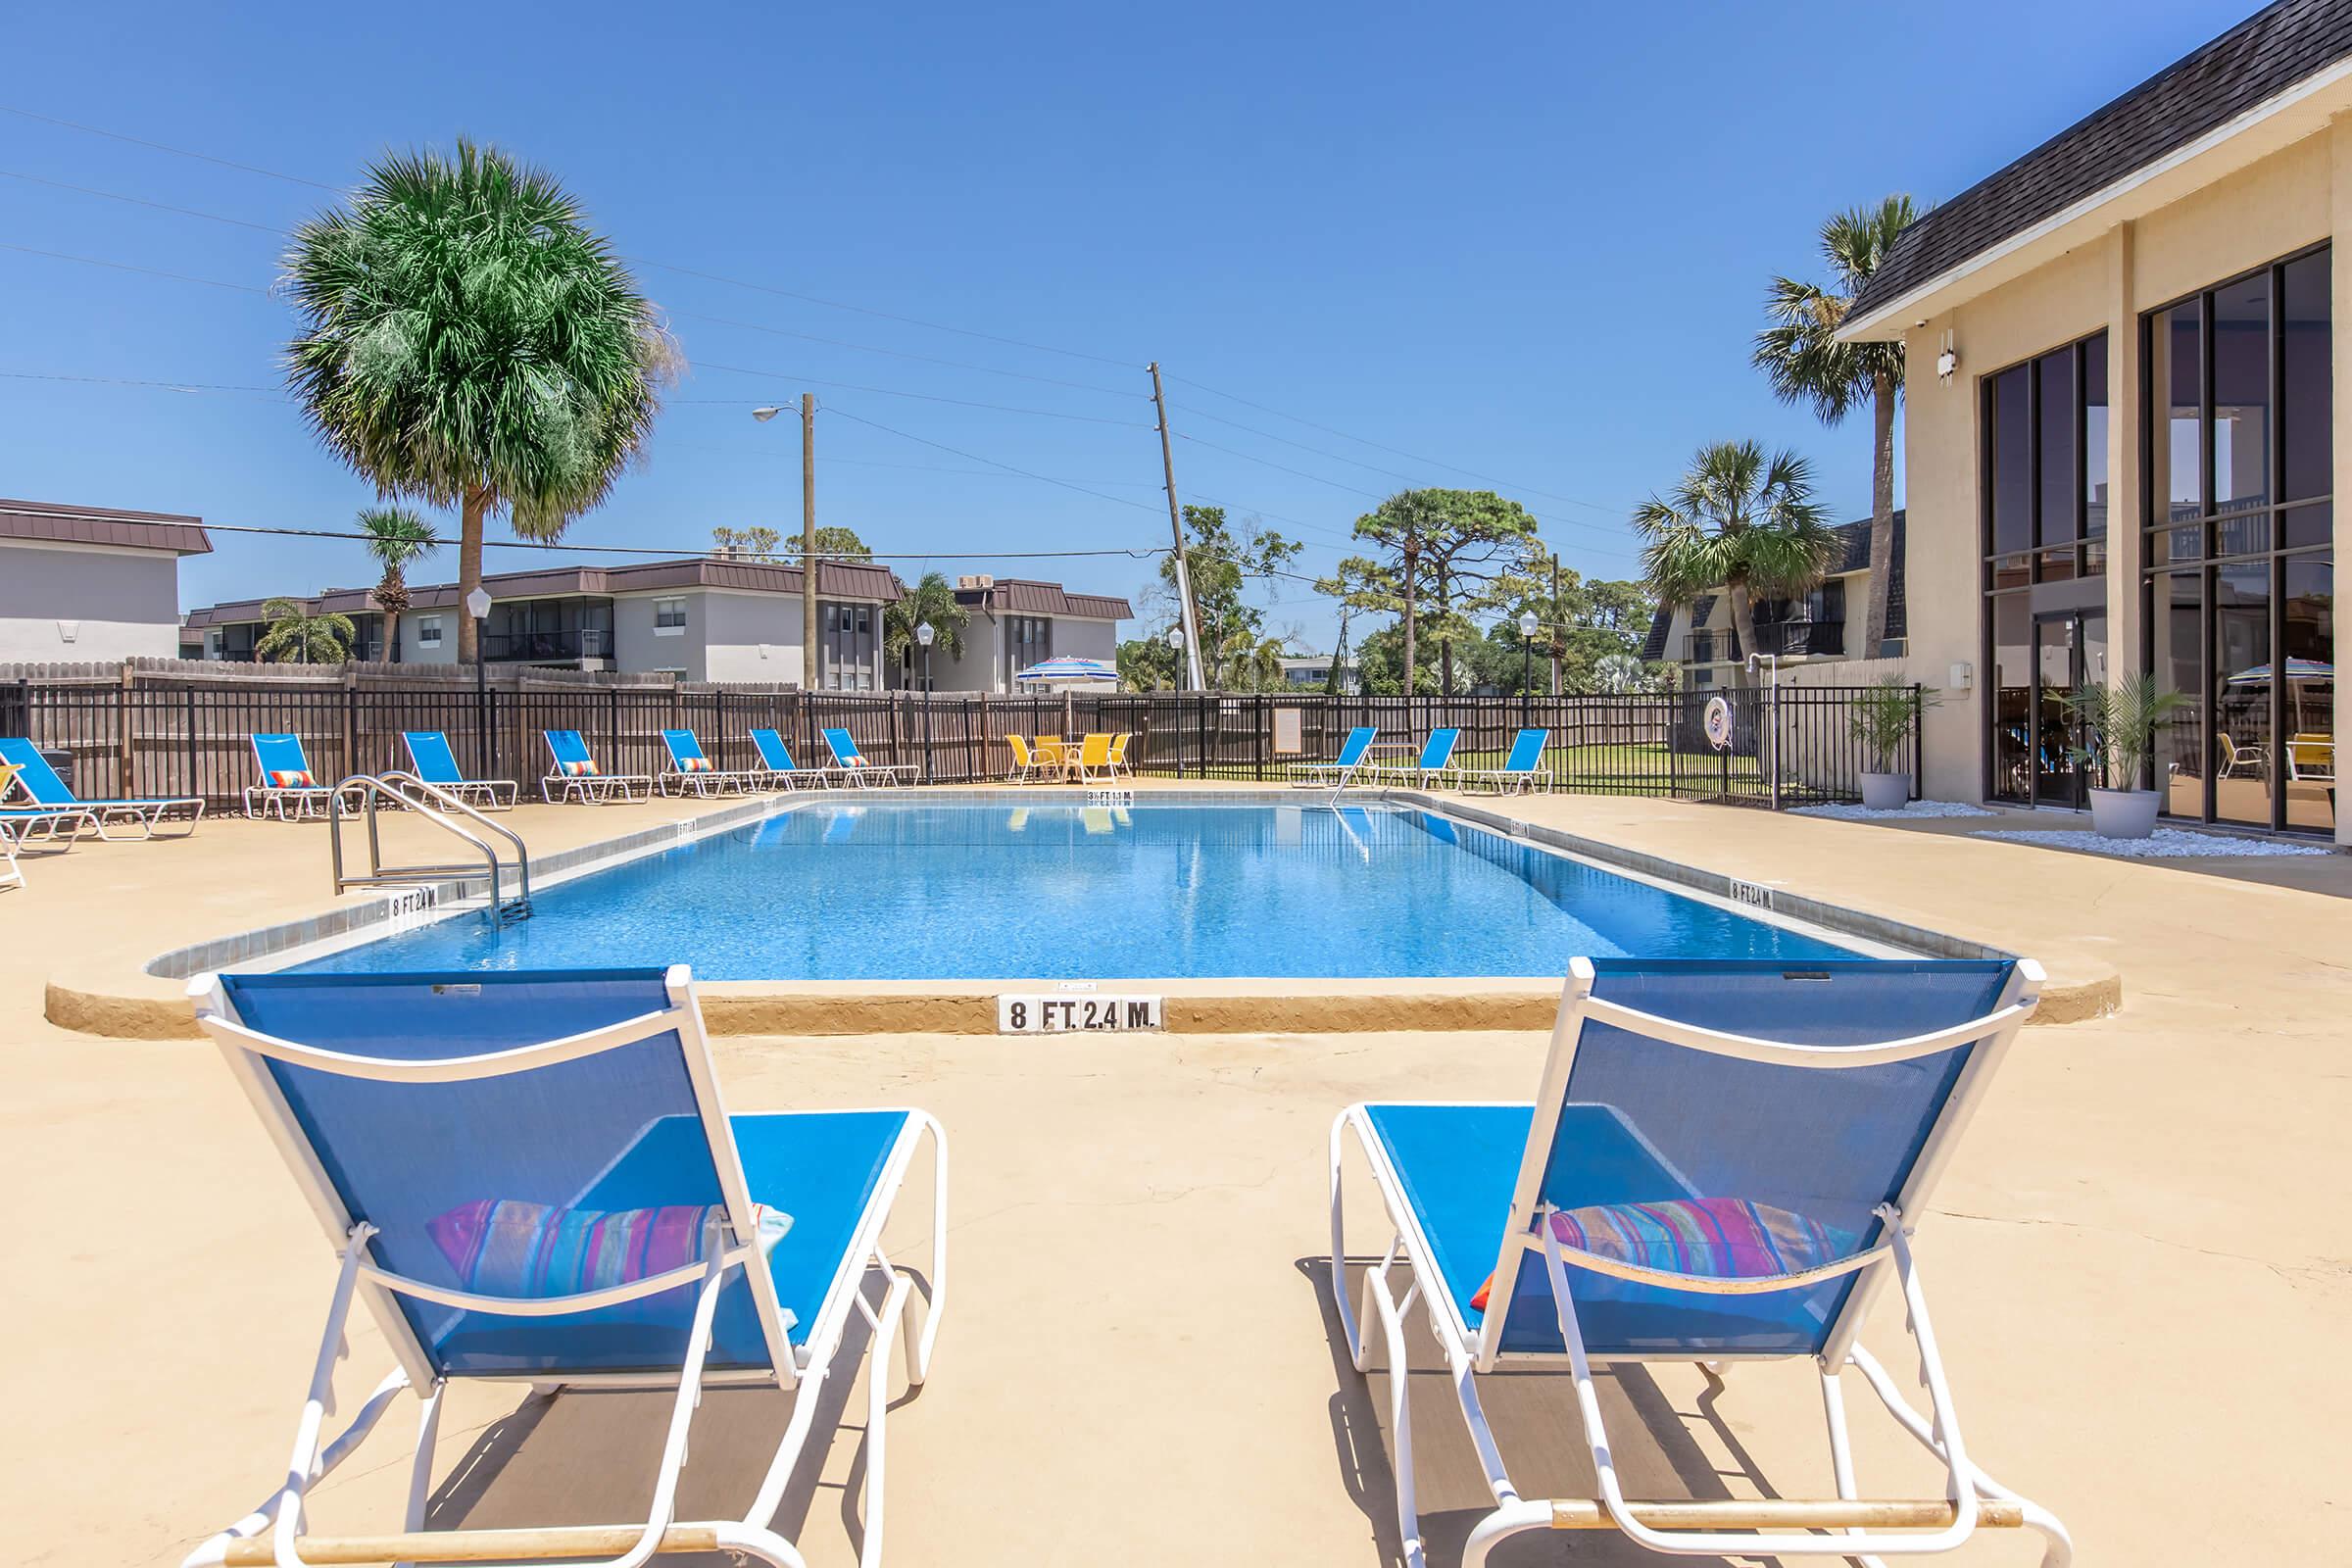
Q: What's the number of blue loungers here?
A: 13